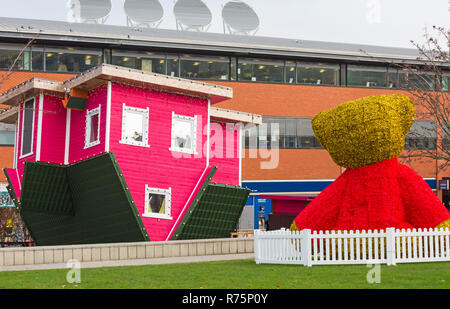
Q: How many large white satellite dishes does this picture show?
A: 4